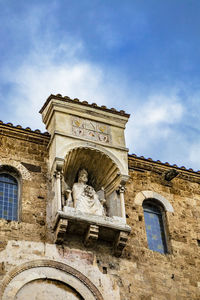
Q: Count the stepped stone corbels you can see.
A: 3